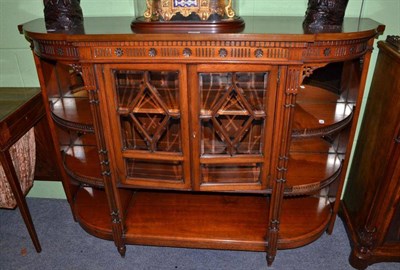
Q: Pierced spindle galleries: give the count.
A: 4